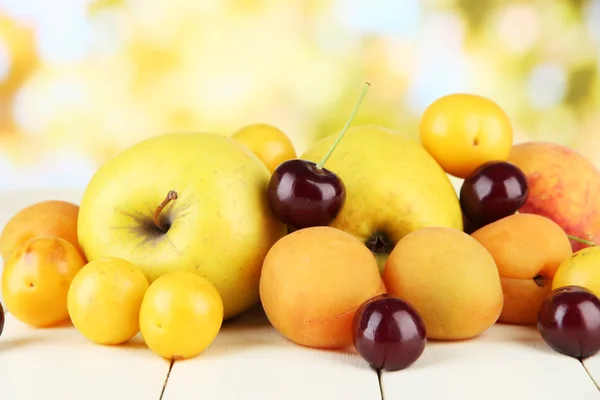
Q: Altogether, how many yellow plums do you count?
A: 6